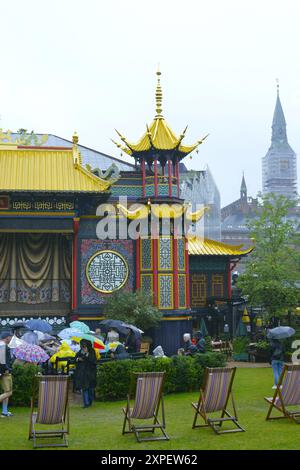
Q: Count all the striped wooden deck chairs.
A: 4